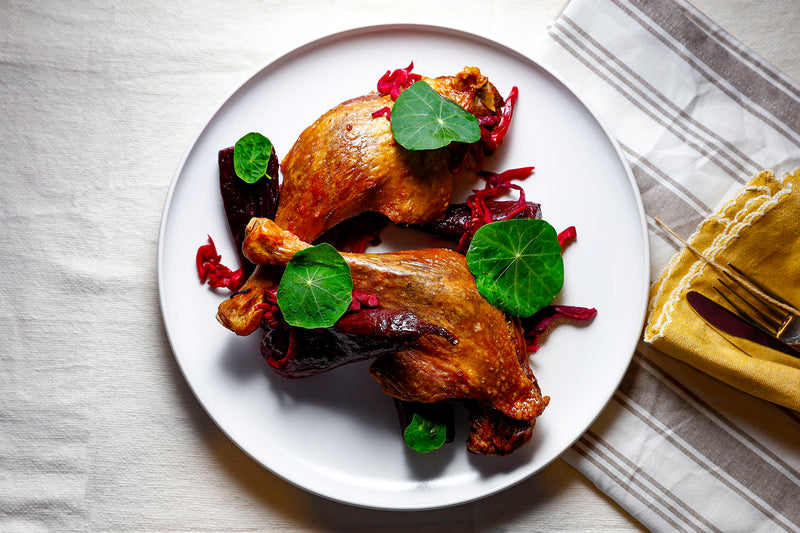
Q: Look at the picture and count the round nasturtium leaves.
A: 5